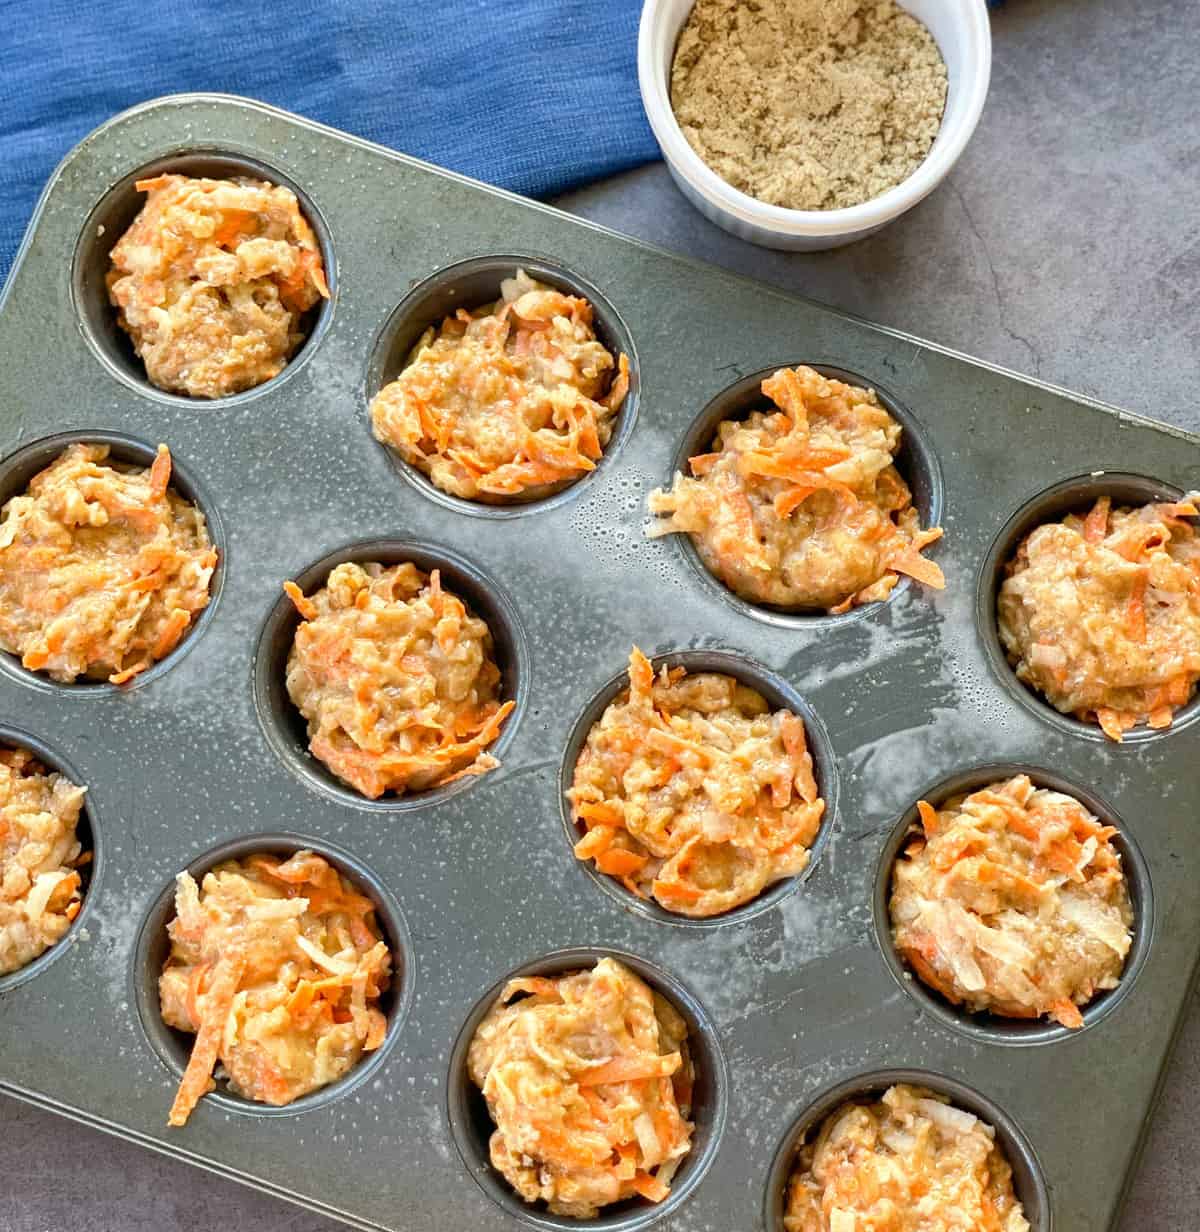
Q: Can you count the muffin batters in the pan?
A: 12